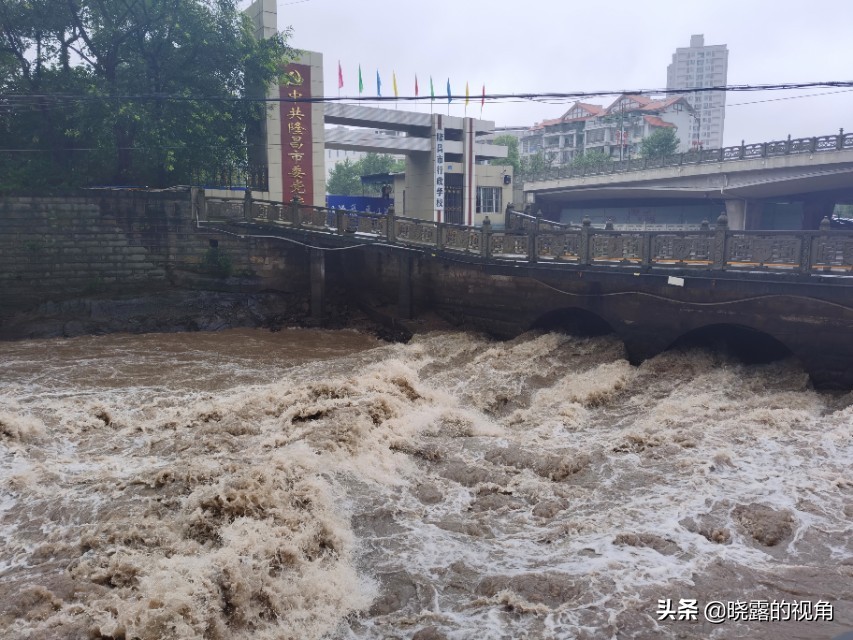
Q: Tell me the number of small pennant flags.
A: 9